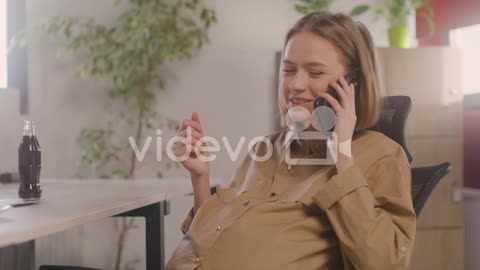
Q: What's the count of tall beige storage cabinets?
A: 1